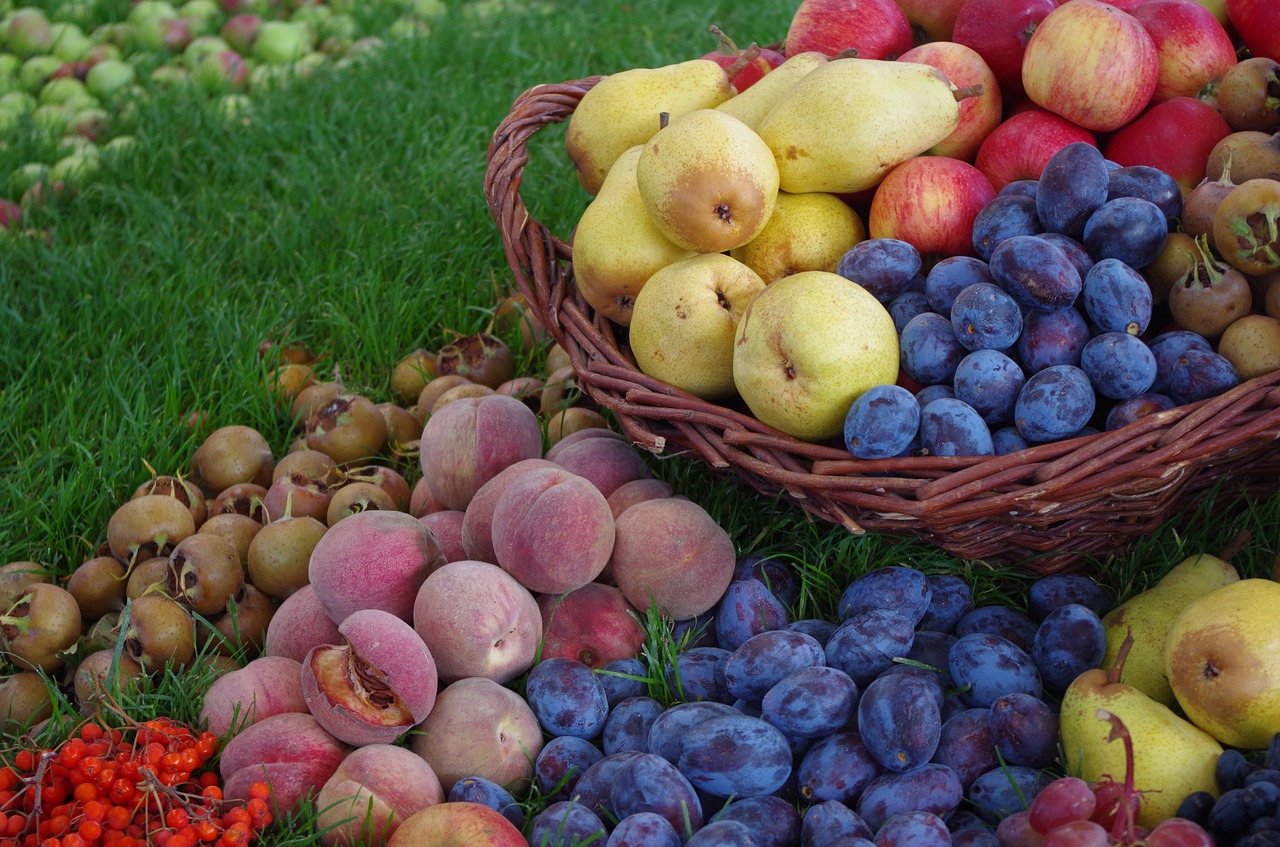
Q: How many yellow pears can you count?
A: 11